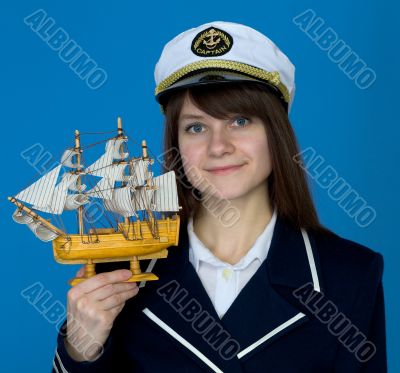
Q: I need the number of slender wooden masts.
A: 3